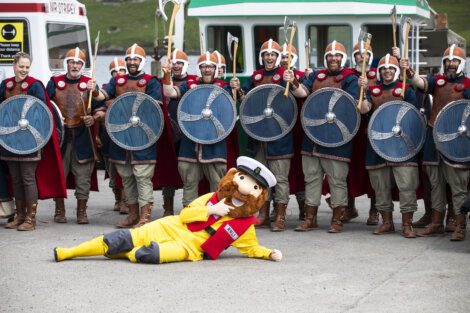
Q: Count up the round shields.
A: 7